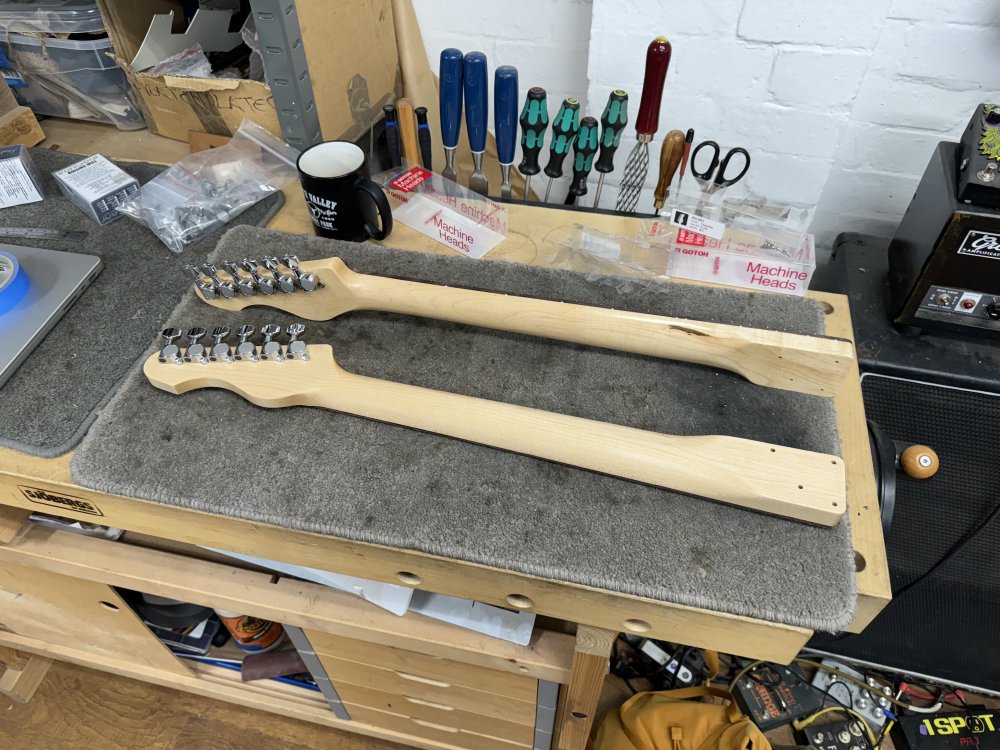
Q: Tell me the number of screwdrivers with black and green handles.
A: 4